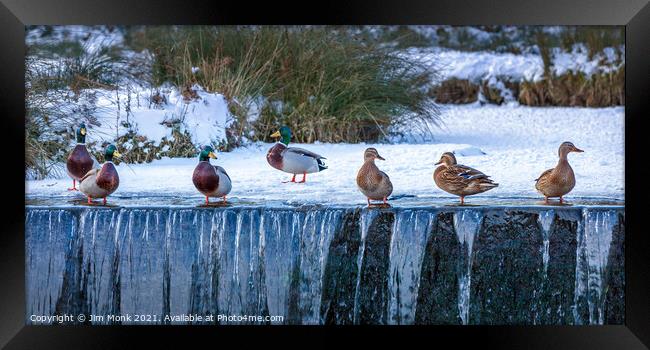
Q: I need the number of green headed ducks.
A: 4